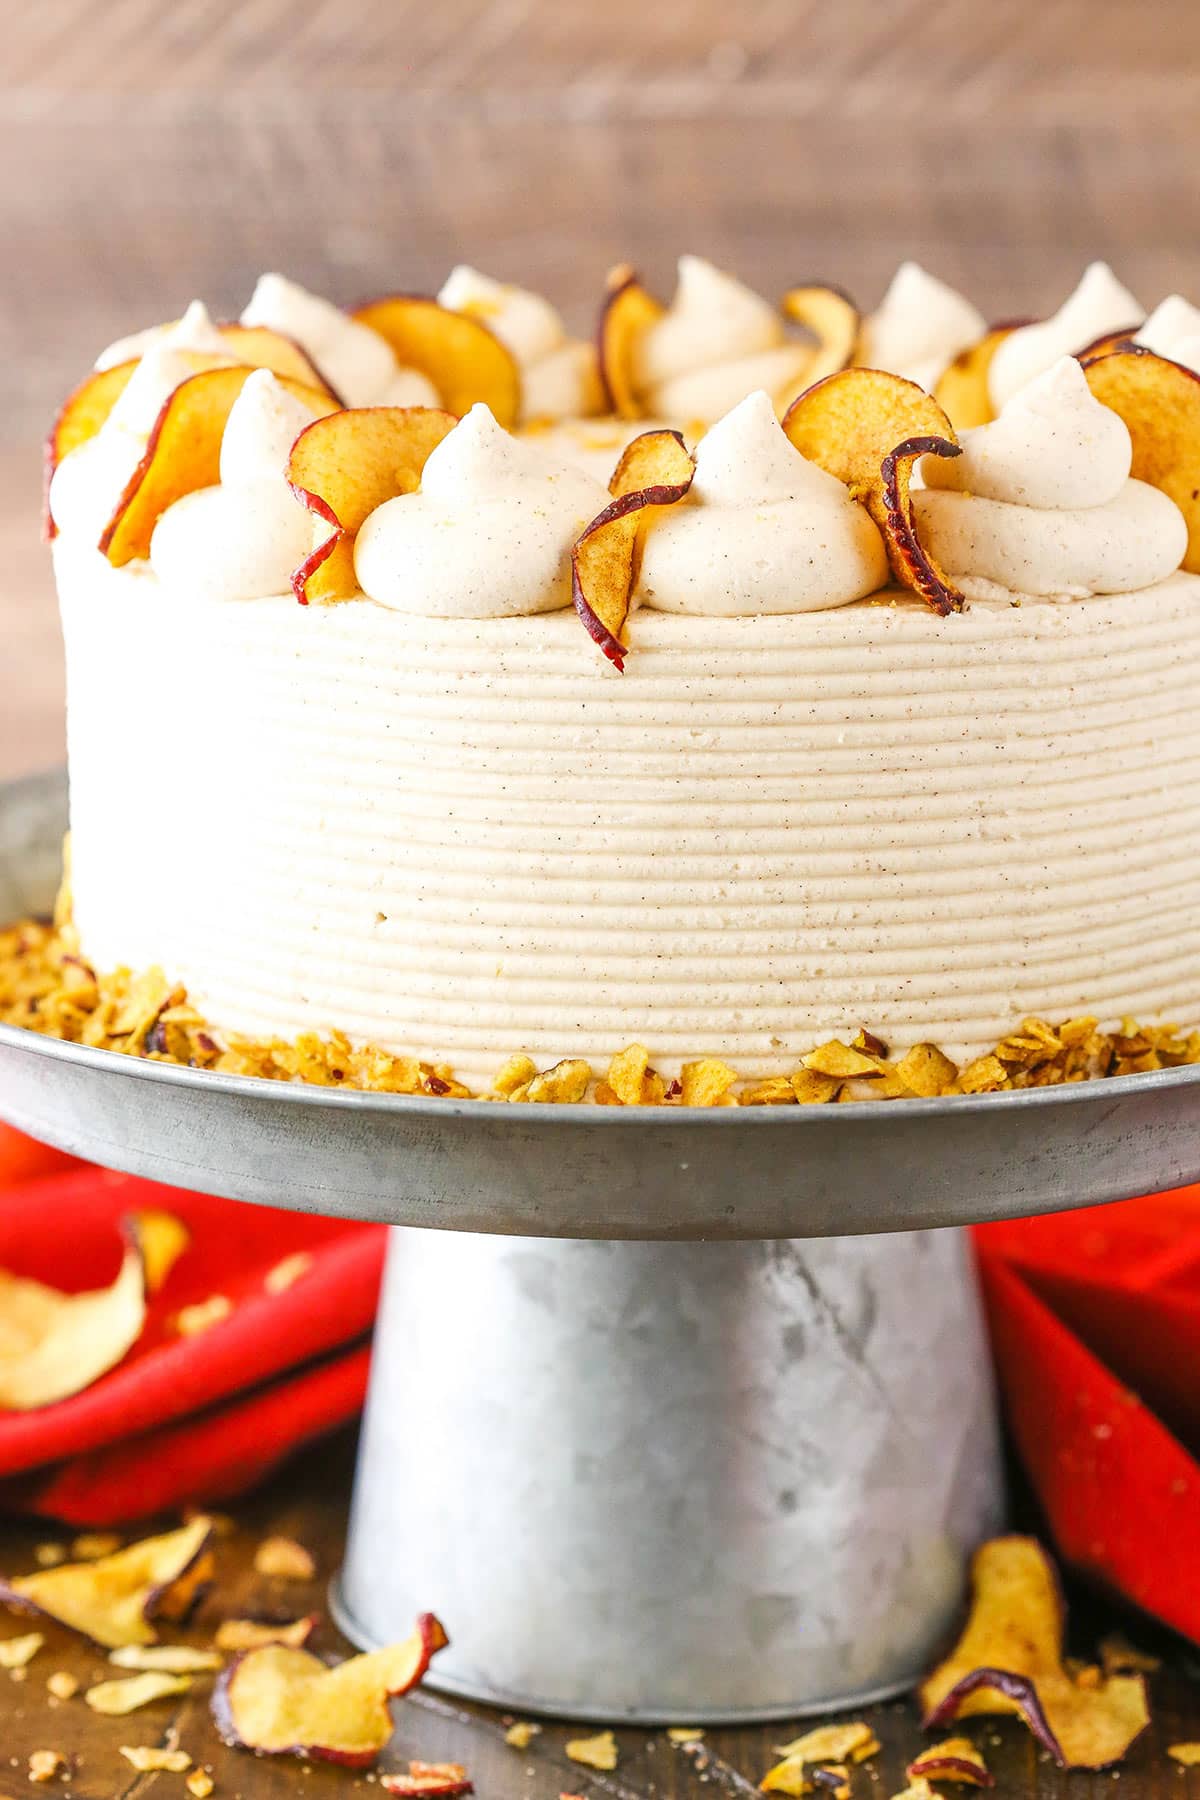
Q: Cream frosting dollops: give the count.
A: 12